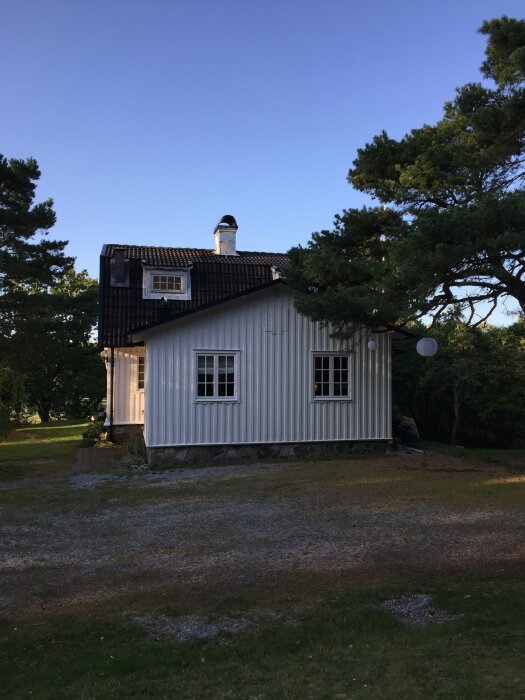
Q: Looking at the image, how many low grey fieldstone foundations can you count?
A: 1